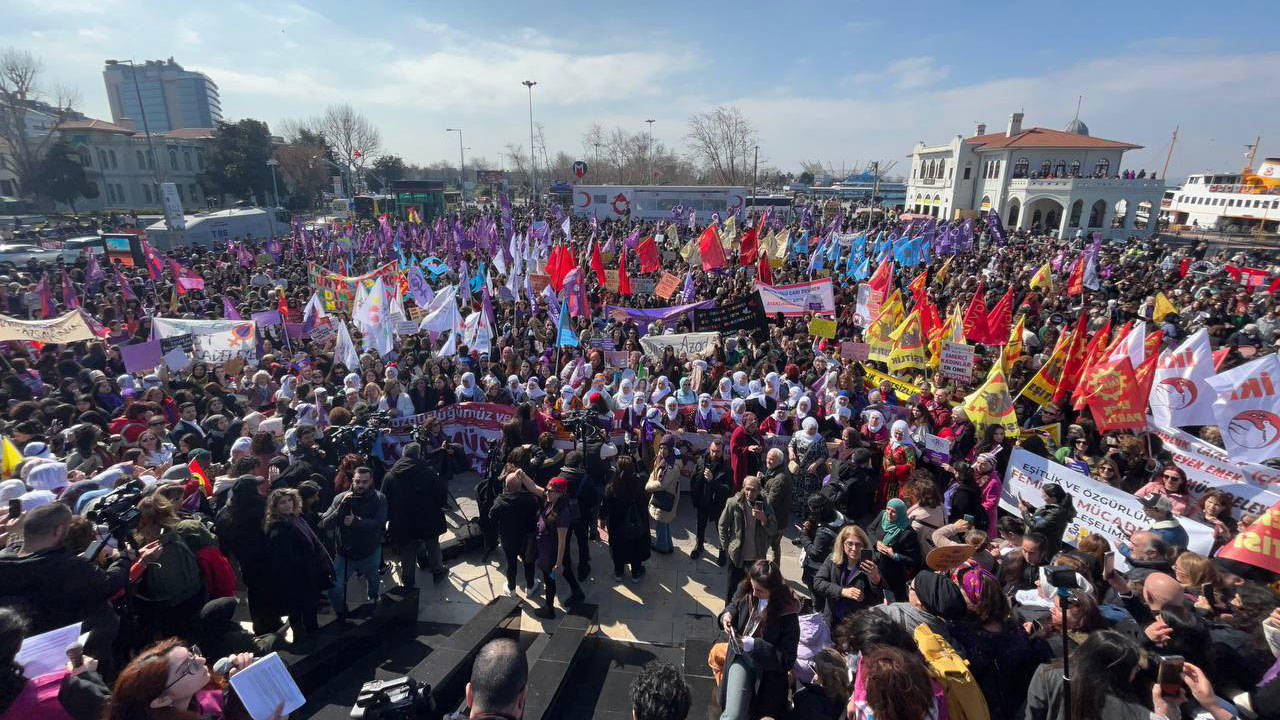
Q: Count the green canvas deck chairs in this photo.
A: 0